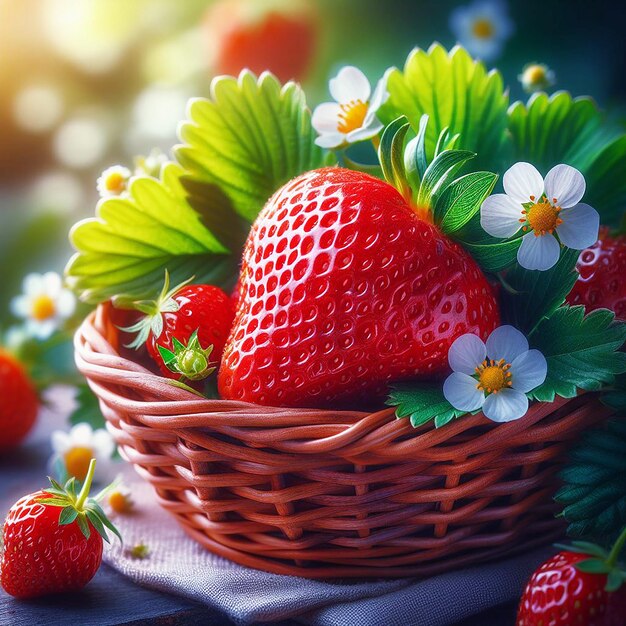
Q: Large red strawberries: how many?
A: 1